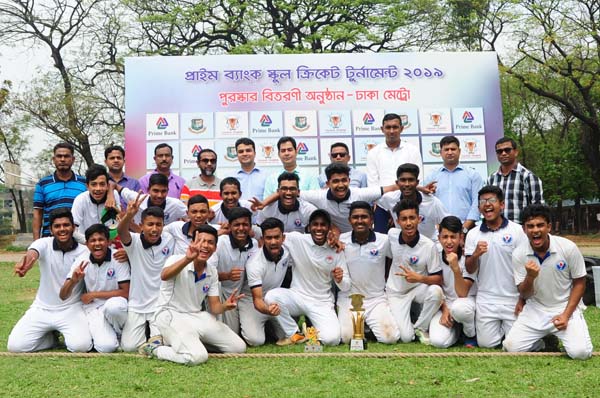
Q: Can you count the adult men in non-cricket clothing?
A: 10